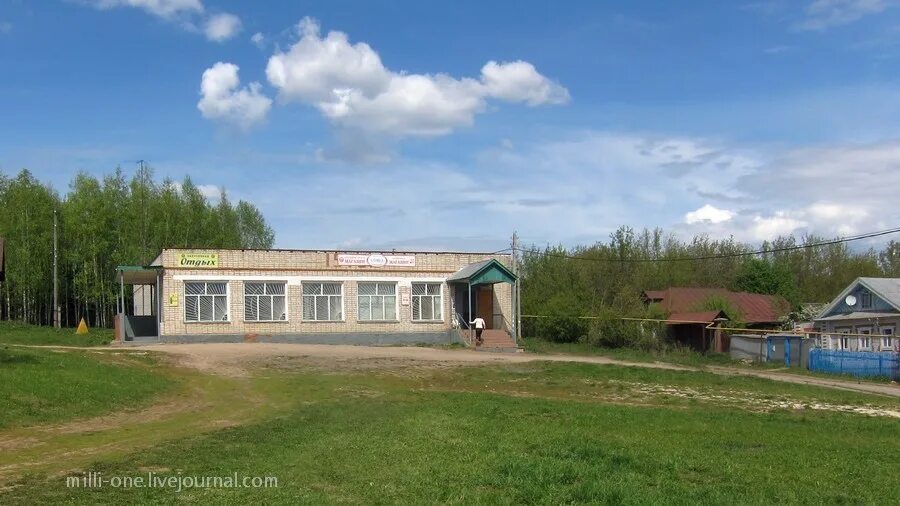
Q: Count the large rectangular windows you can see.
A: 5